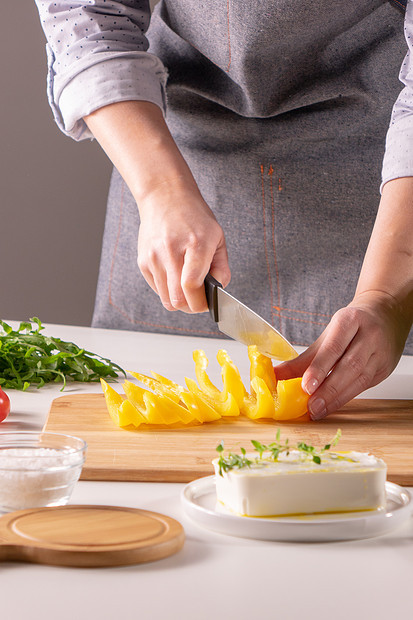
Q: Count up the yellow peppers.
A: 1